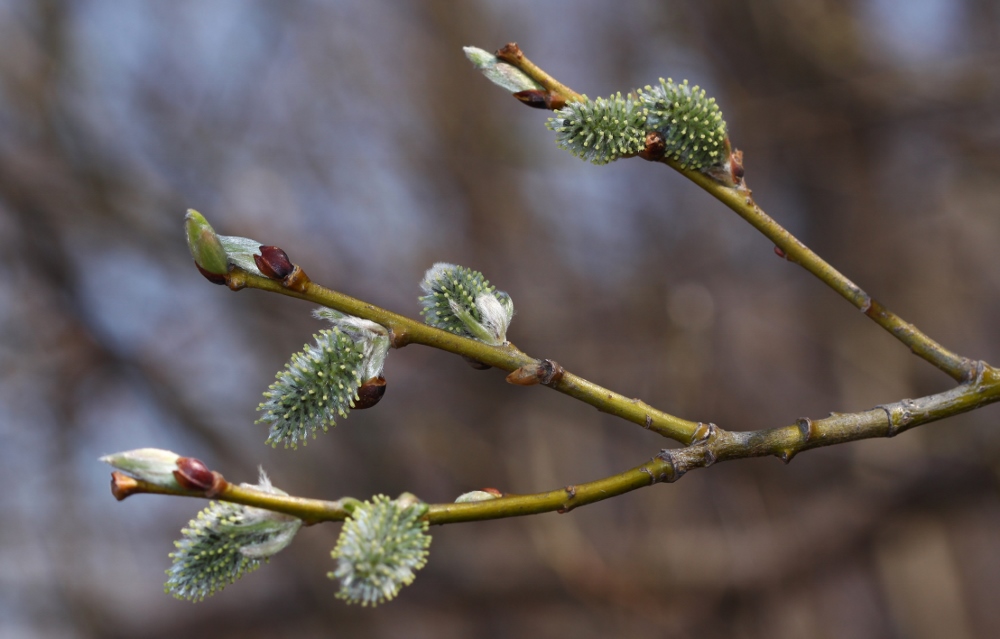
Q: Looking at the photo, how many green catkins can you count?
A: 6